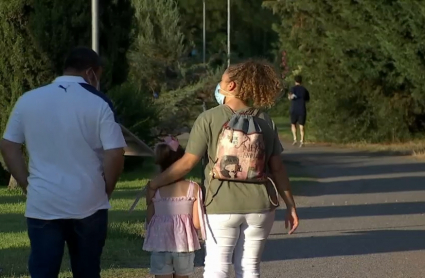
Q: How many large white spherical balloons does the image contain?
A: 0